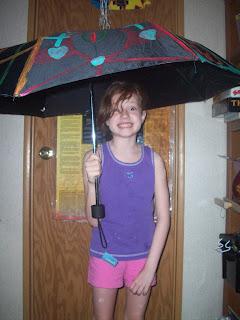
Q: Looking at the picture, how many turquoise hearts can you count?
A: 2